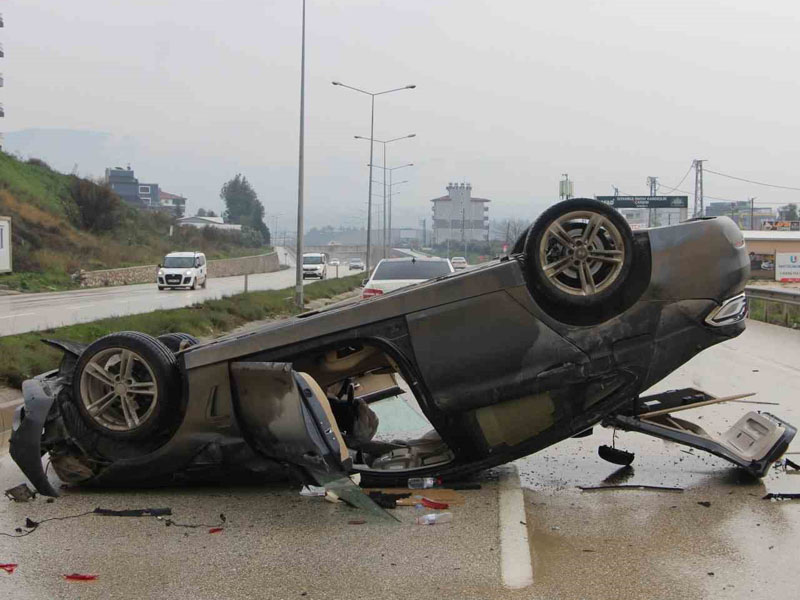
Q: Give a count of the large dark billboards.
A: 1